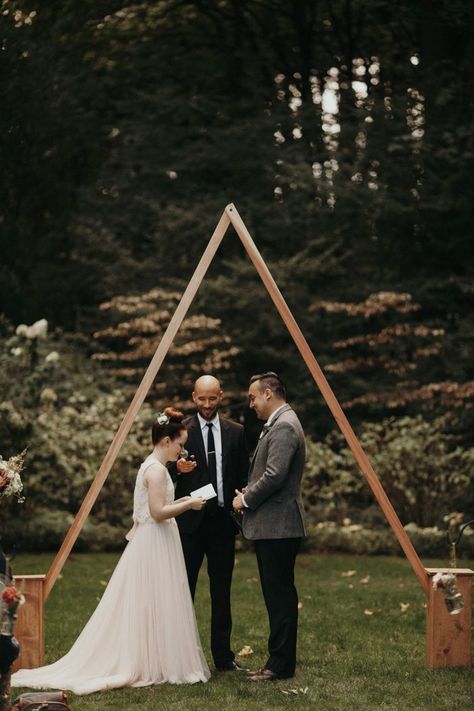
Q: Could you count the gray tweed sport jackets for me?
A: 1